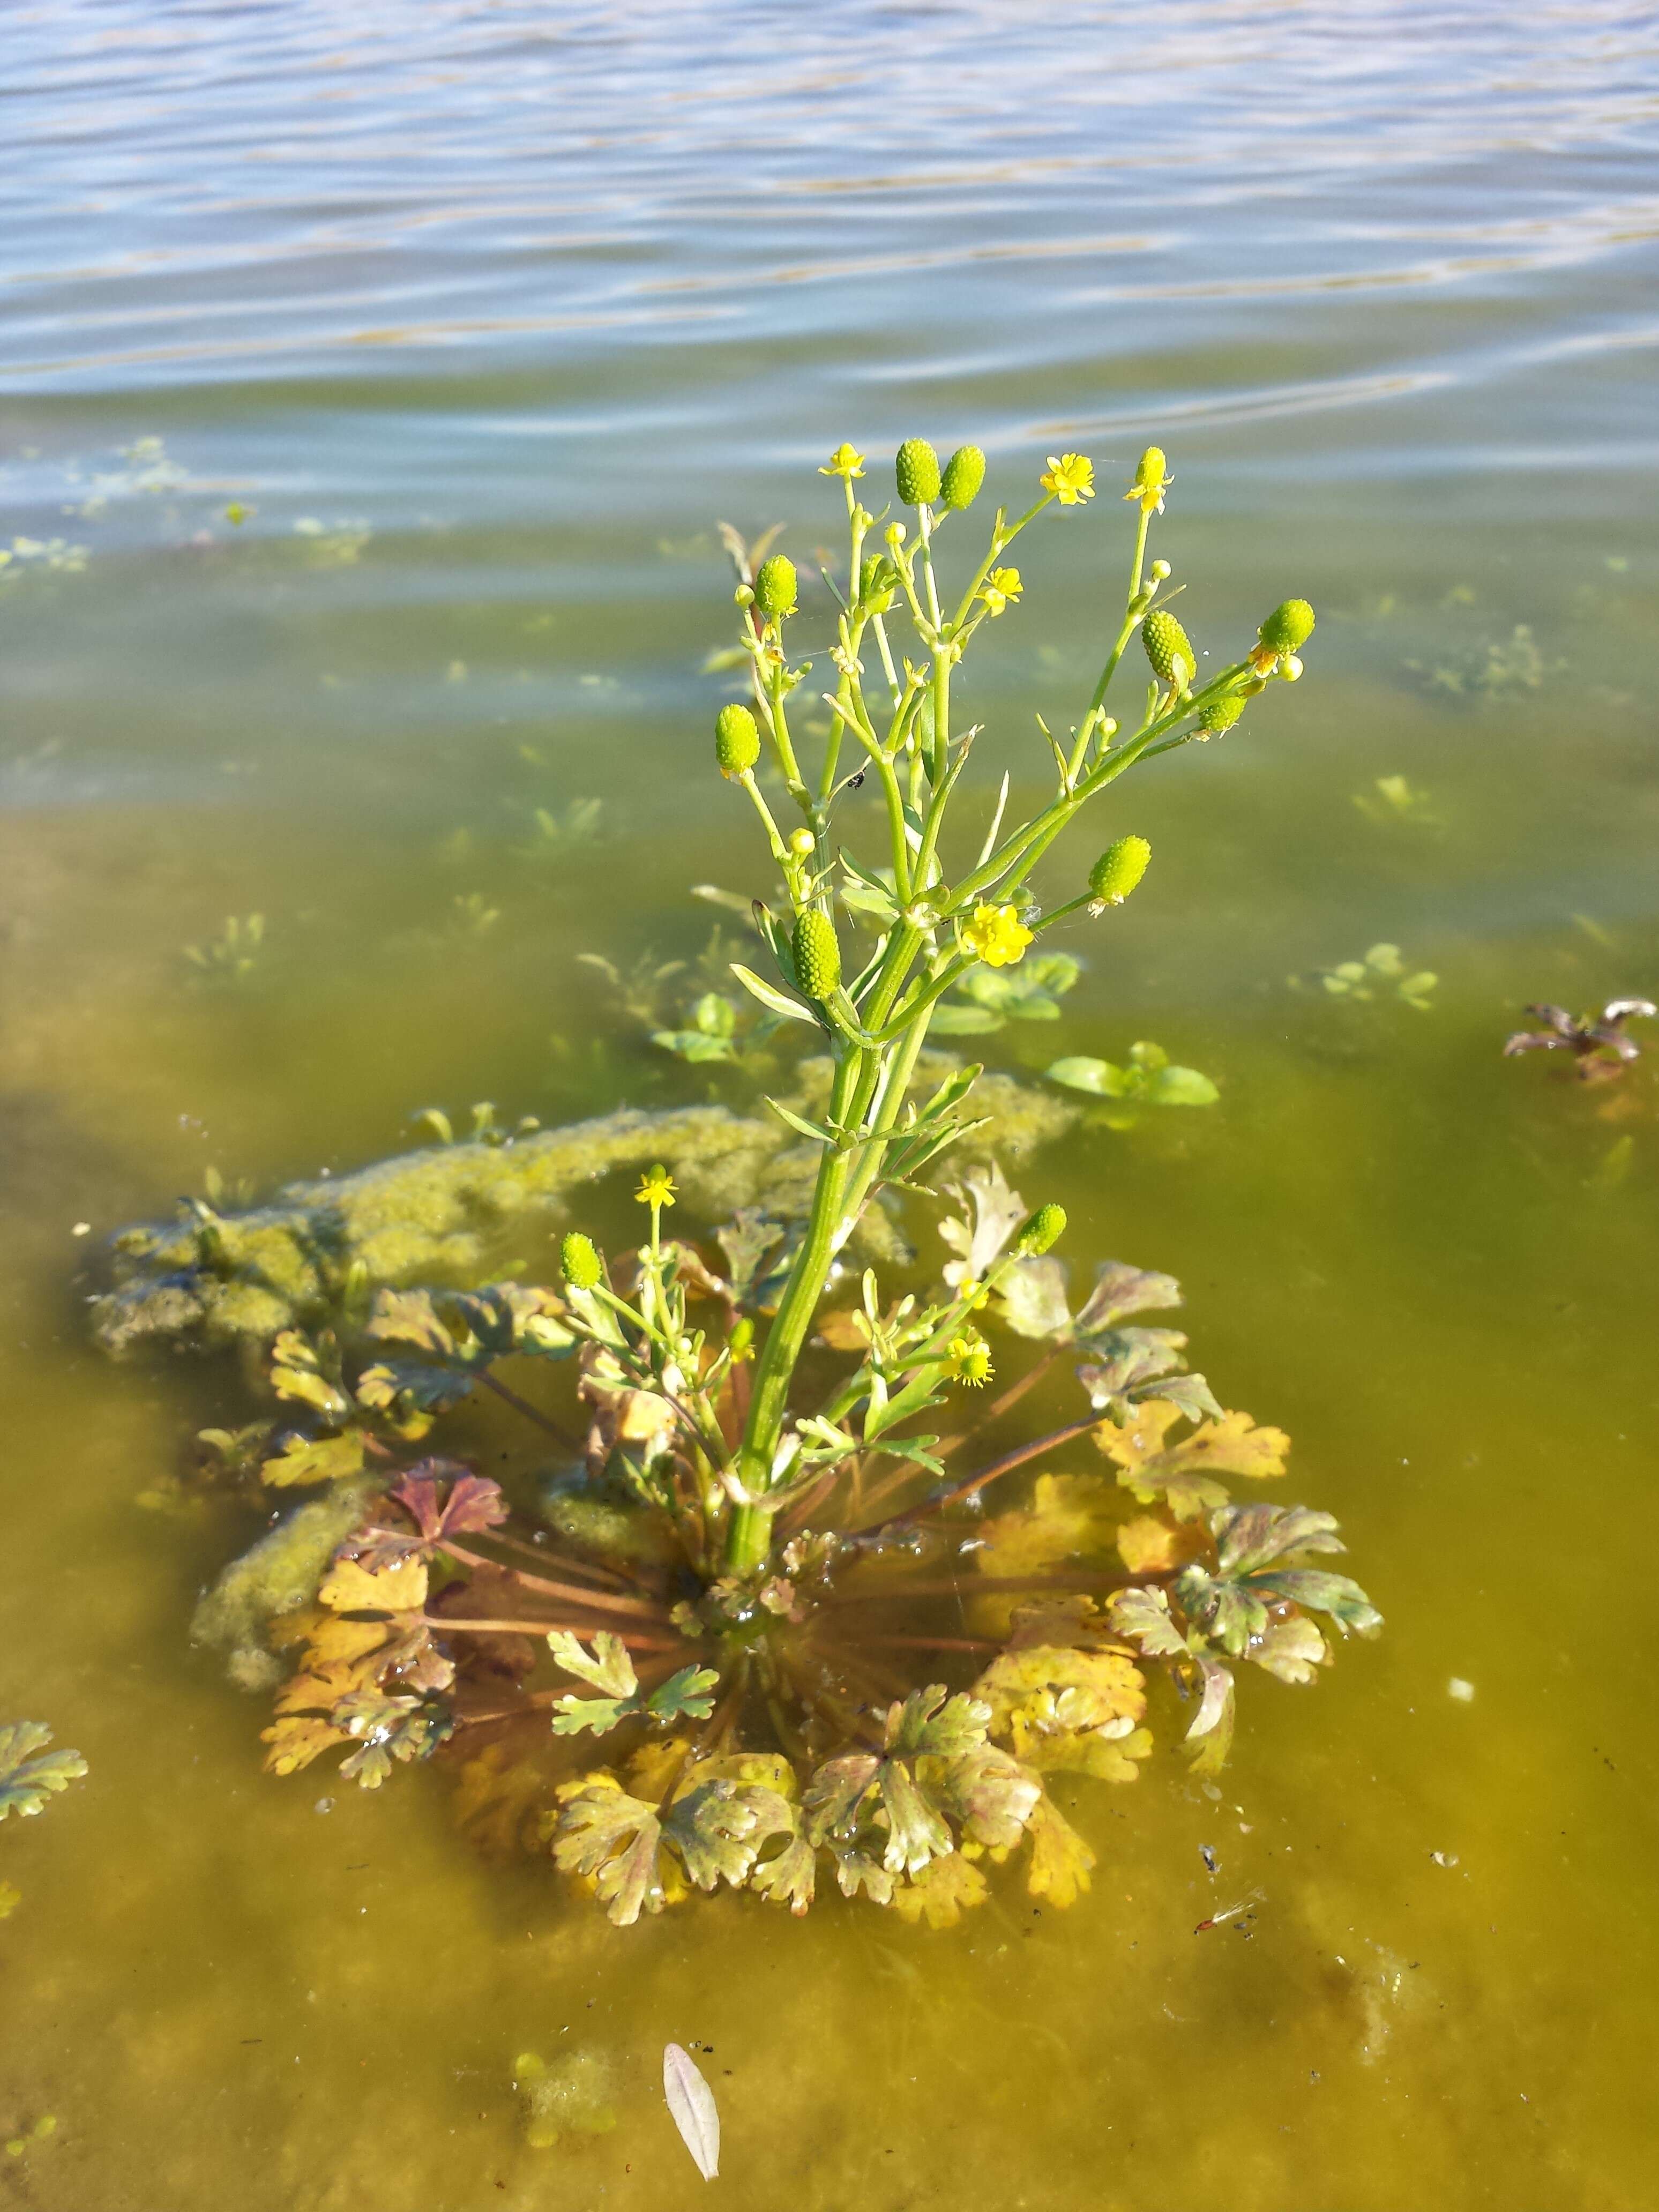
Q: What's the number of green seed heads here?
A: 12